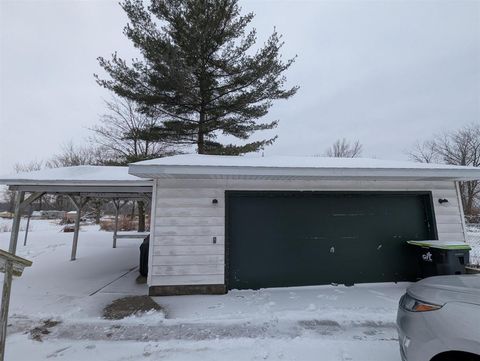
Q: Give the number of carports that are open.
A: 1